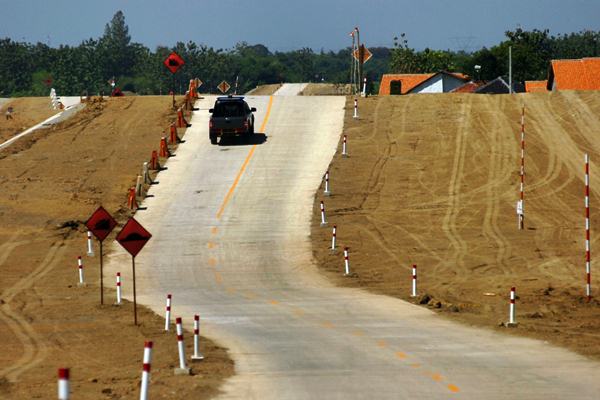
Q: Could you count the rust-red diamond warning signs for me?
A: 3